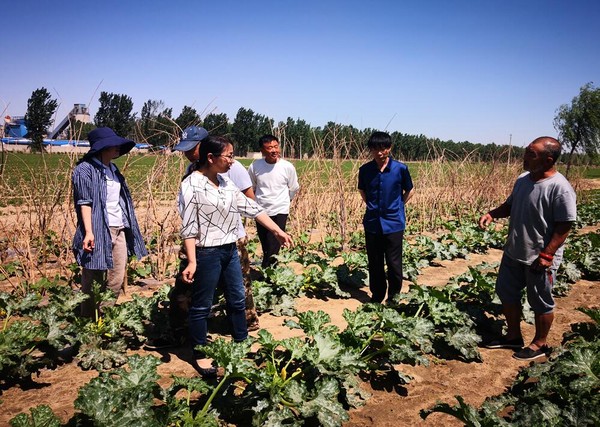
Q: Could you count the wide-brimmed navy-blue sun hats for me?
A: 1